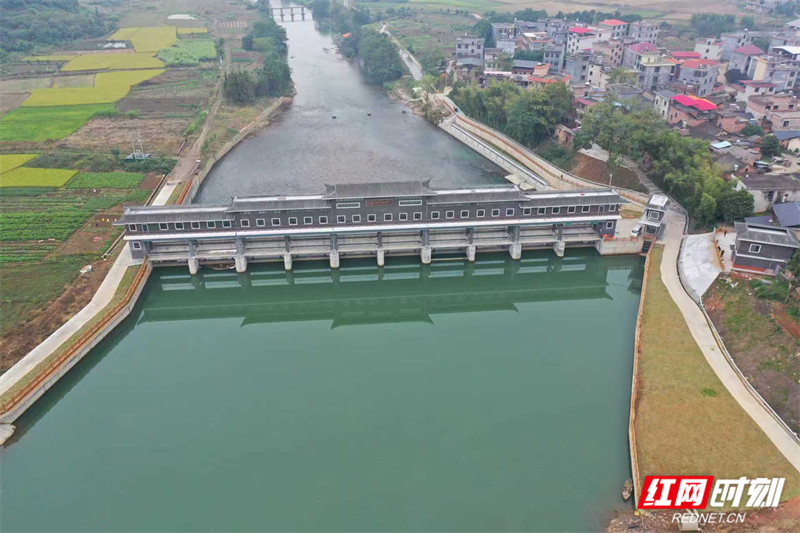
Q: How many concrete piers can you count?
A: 9